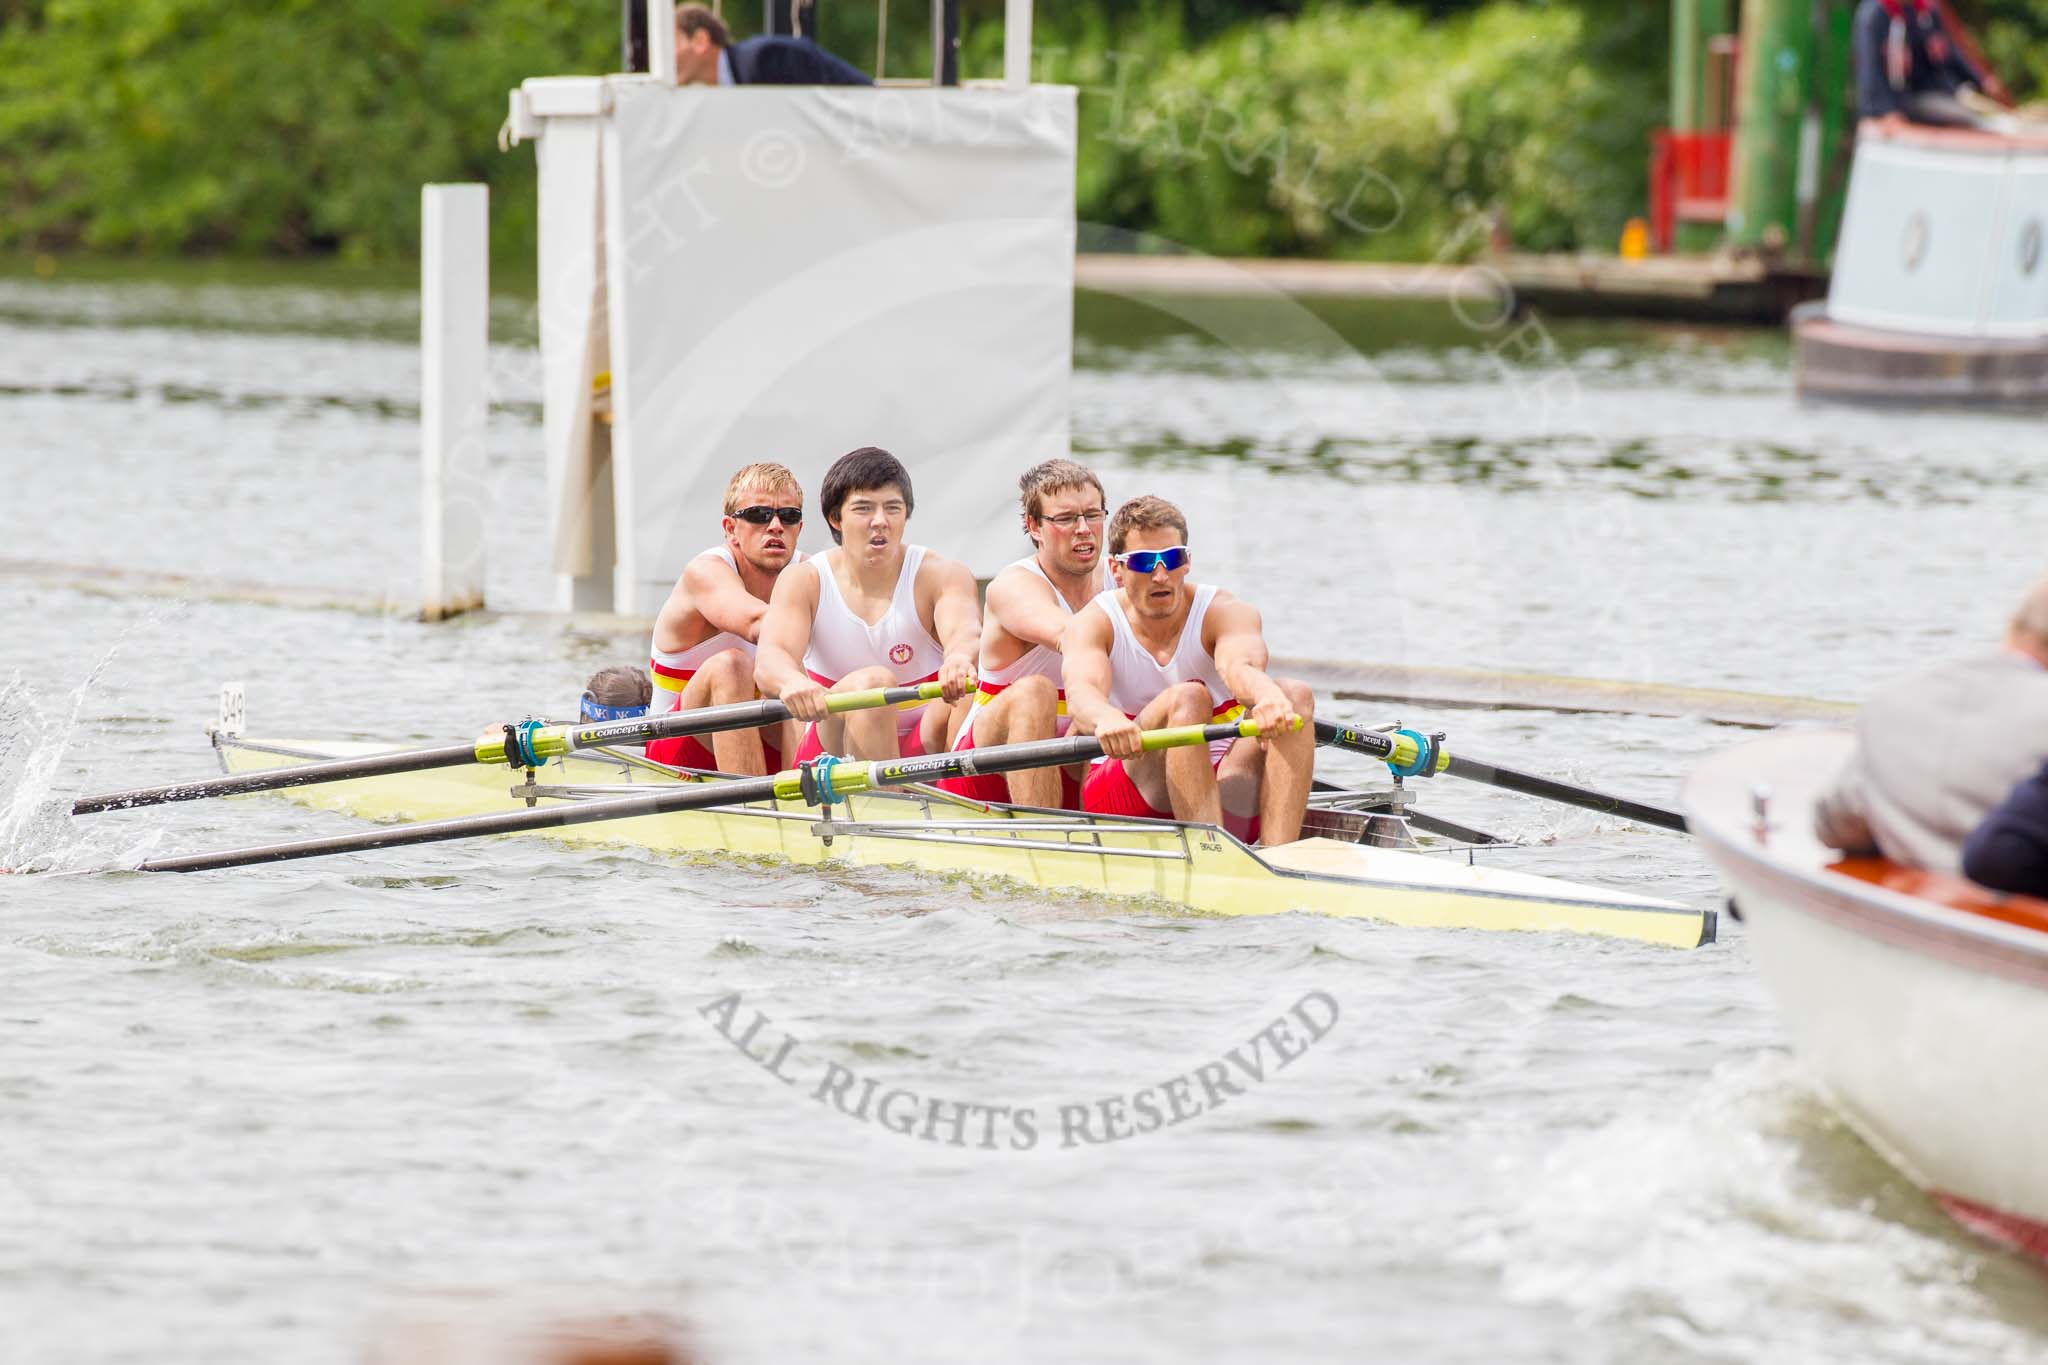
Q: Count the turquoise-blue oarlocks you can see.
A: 3